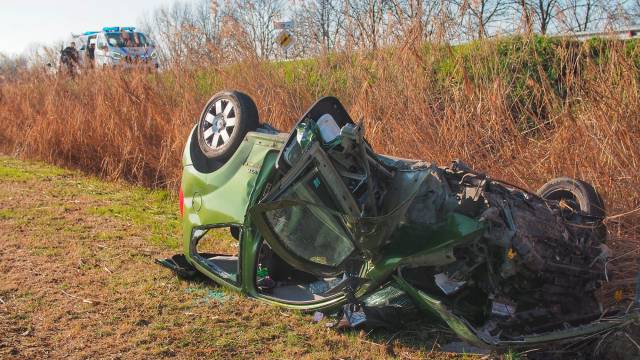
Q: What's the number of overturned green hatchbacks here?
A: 1